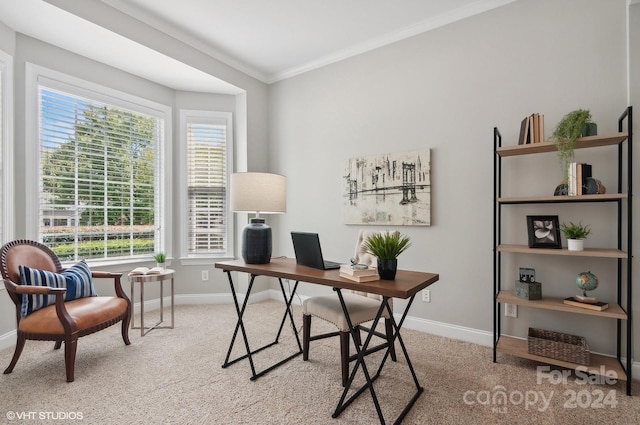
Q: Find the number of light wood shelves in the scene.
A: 5